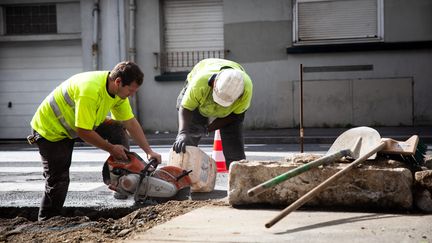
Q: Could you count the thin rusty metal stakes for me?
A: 1